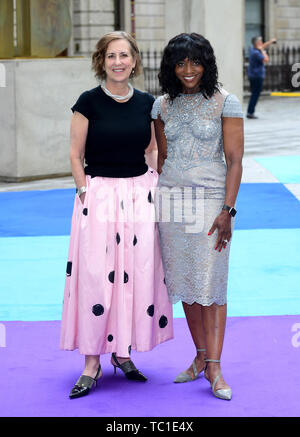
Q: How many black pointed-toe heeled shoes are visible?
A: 2